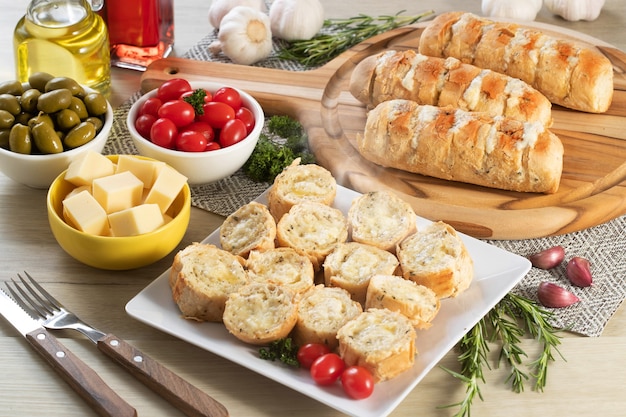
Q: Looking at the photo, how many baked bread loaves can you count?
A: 3